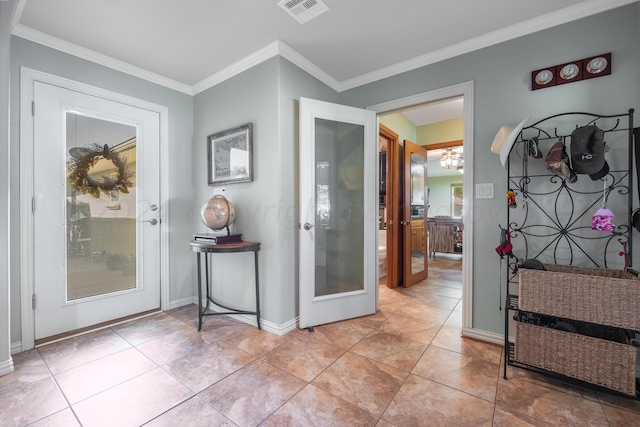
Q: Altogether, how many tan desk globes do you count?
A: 1